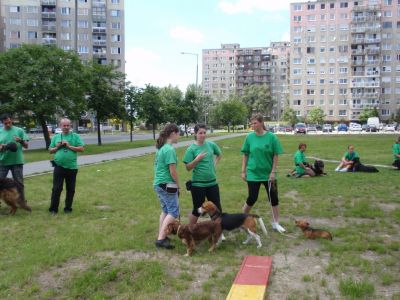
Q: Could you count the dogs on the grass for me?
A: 6